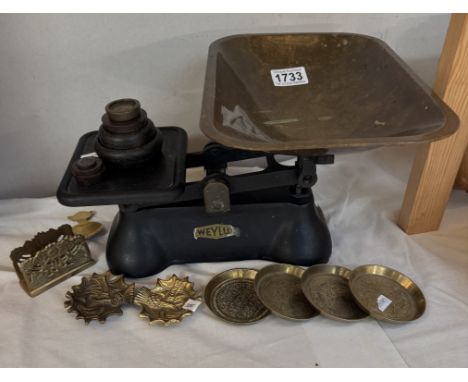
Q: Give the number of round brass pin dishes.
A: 4